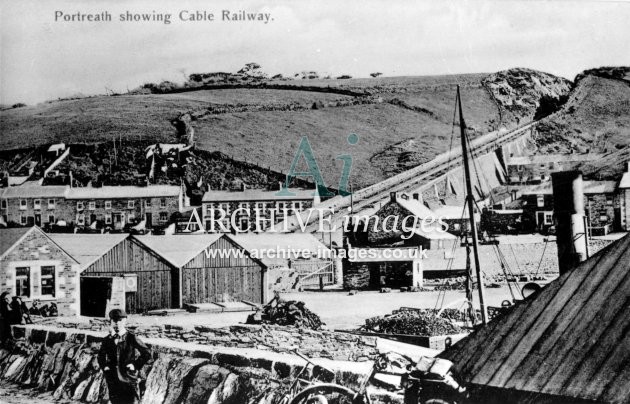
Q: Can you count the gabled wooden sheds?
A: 2